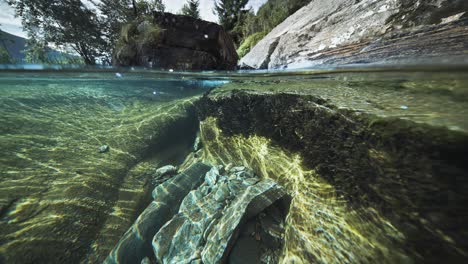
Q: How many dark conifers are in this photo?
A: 2